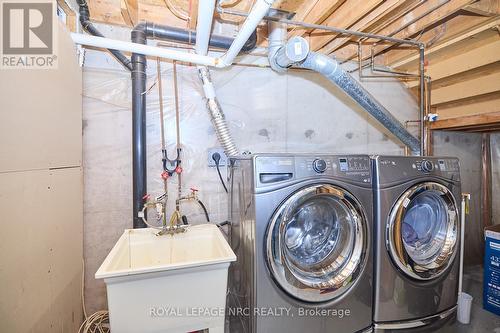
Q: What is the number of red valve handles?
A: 4